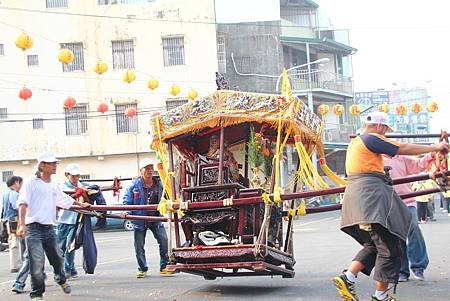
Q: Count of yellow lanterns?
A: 14